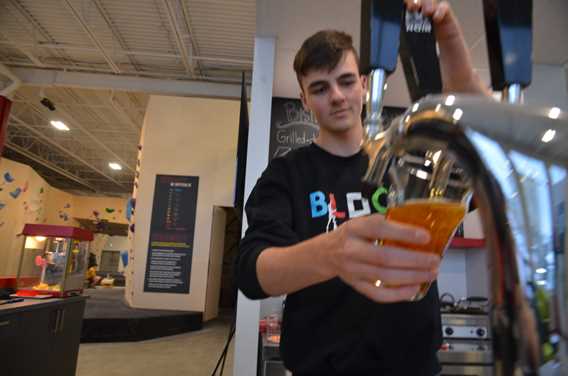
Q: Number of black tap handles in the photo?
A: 3